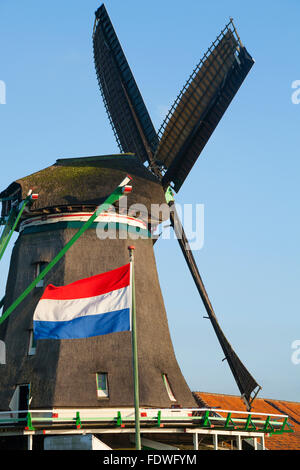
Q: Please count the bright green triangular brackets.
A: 9